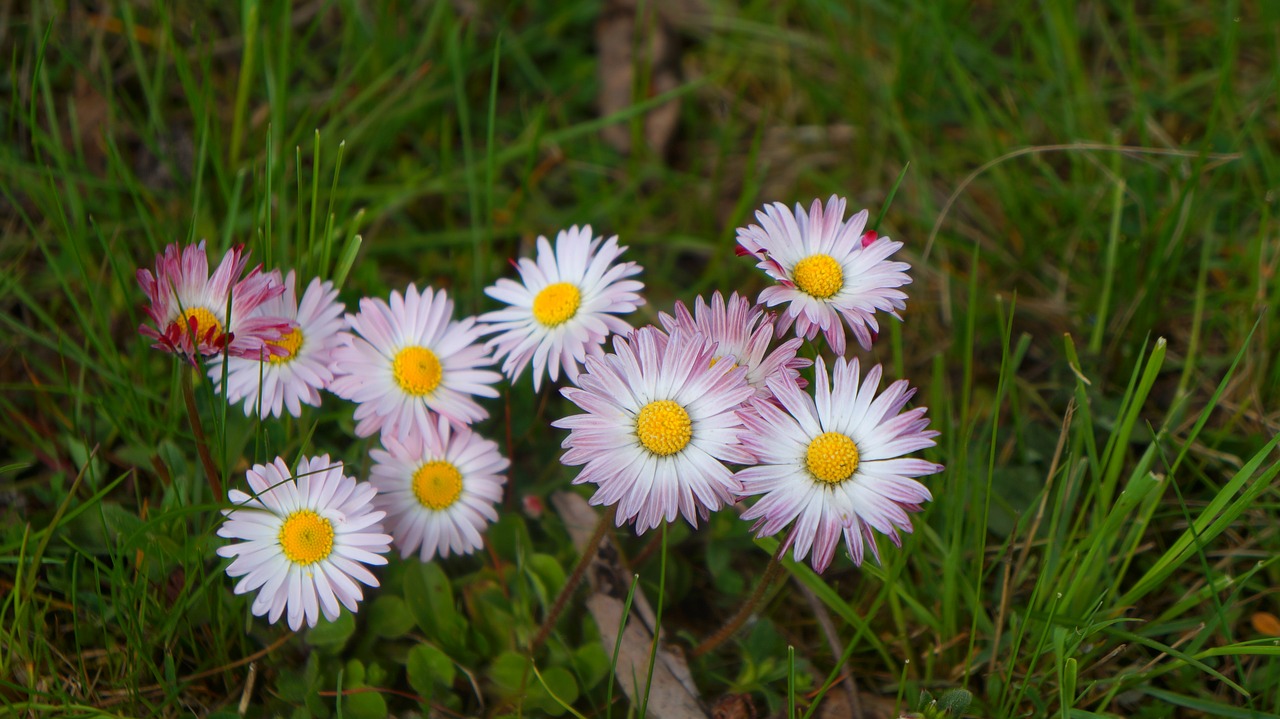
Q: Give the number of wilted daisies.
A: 1